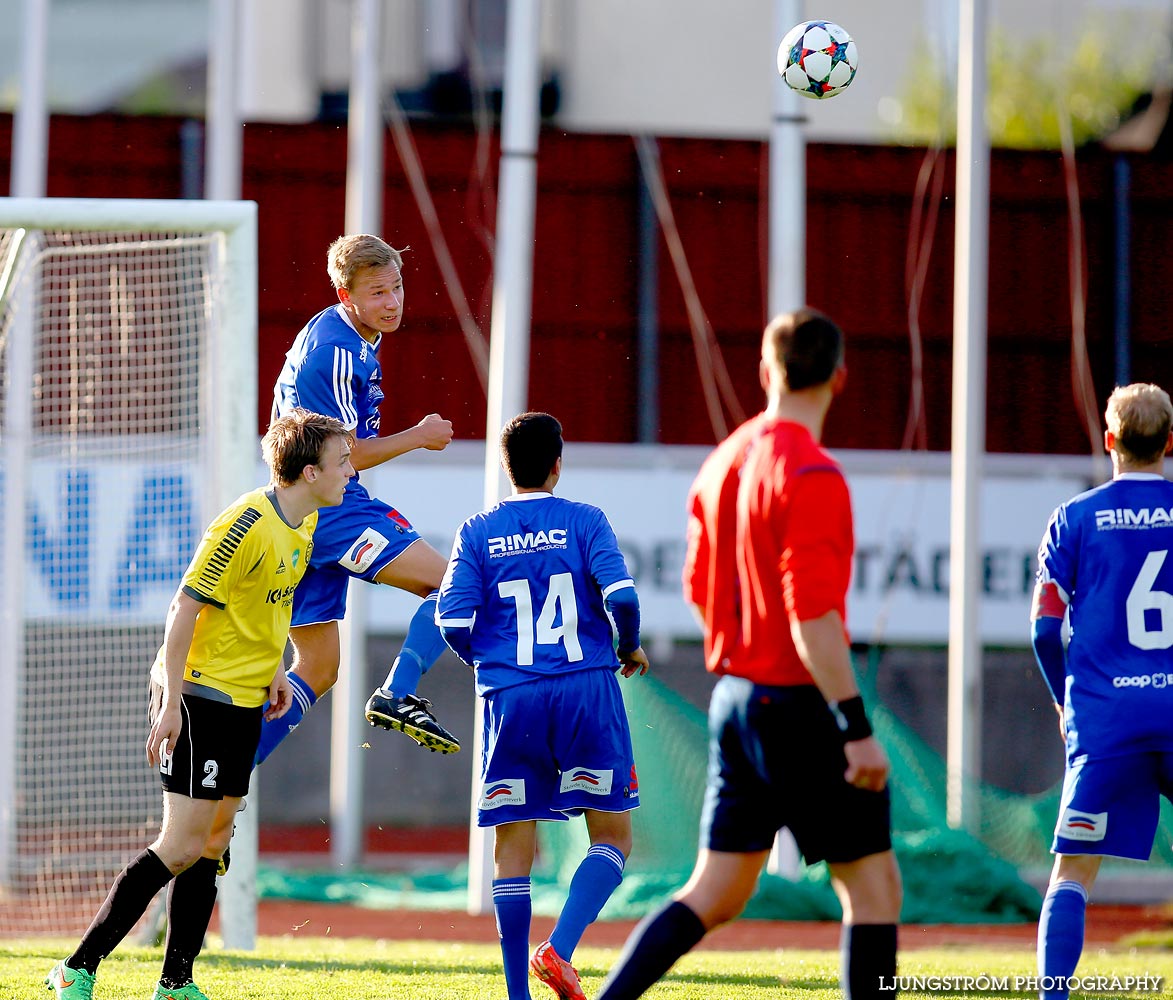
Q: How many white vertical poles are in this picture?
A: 6